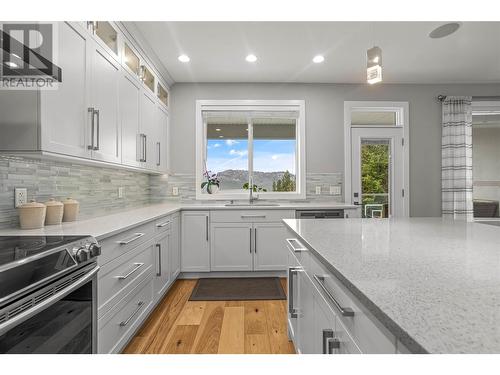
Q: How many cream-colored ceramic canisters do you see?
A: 3